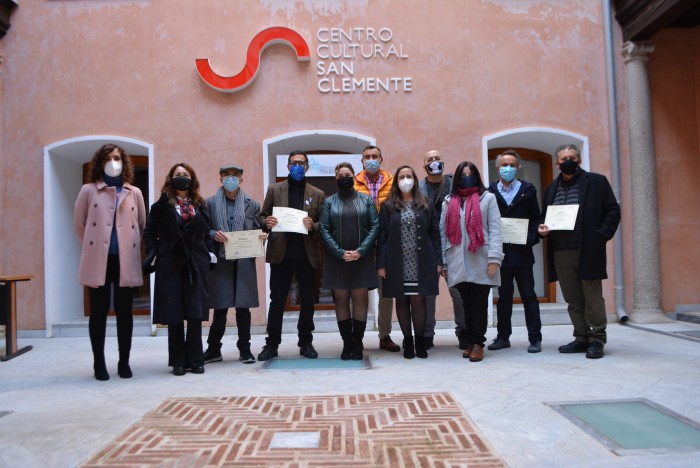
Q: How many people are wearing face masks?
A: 11